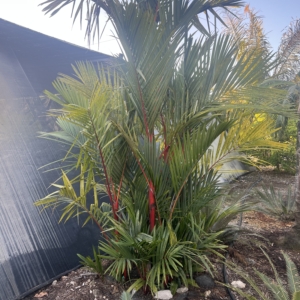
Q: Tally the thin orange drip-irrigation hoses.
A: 0